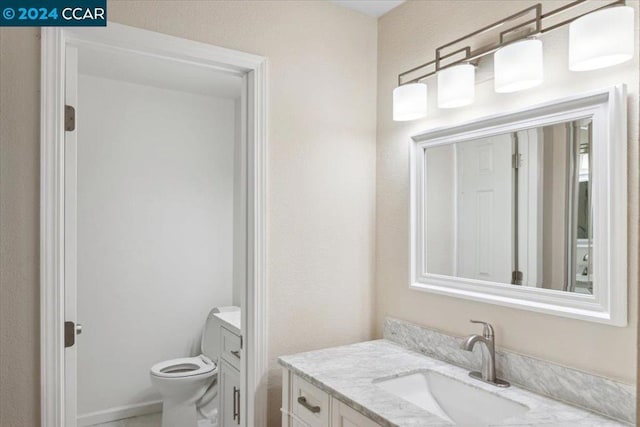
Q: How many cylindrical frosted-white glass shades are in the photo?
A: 4